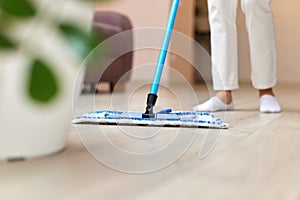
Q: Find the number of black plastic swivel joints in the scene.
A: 1